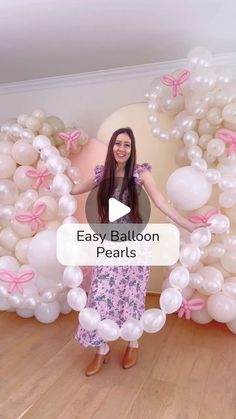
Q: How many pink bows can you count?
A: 8